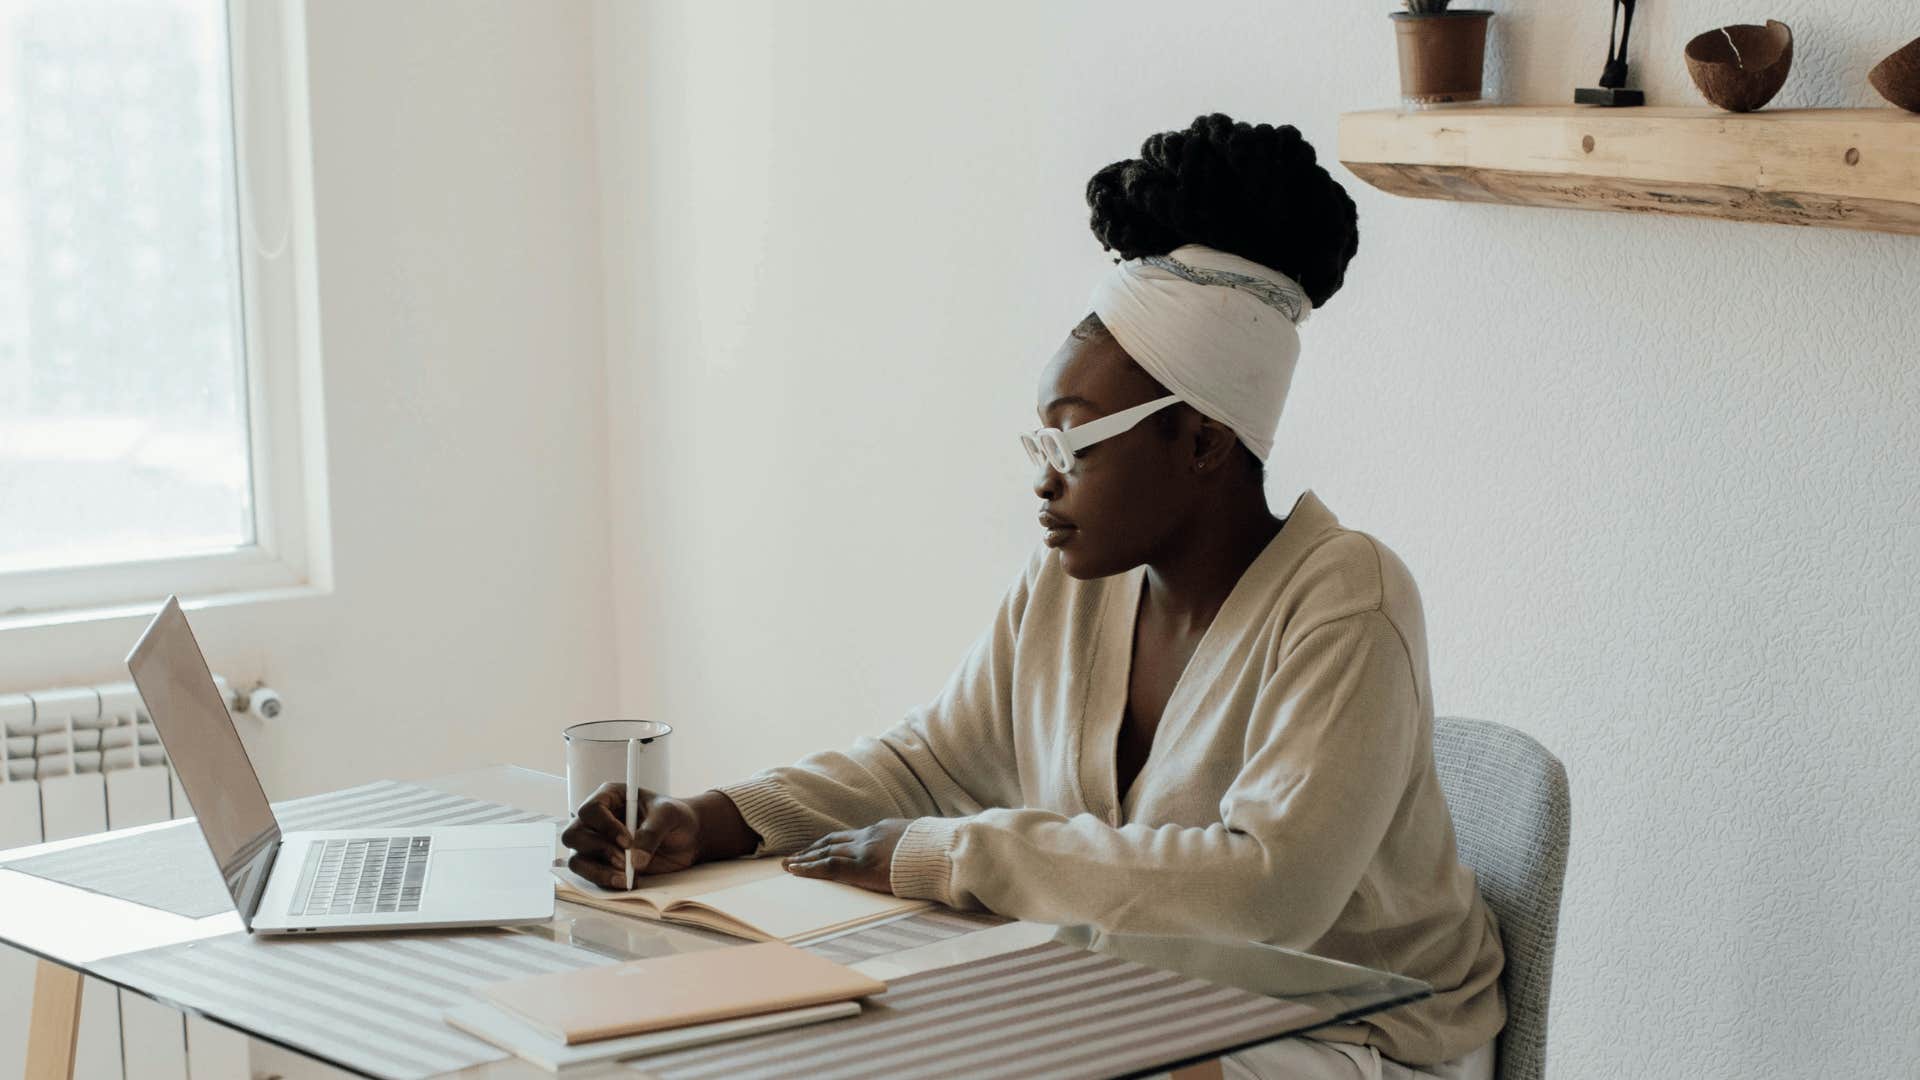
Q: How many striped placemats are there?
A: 4